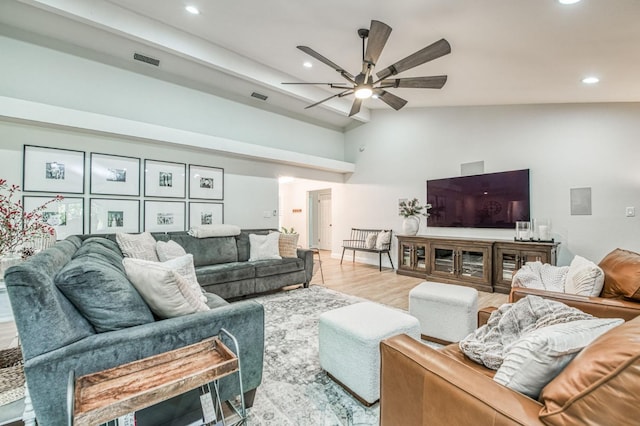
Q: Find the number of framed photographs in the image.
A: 8